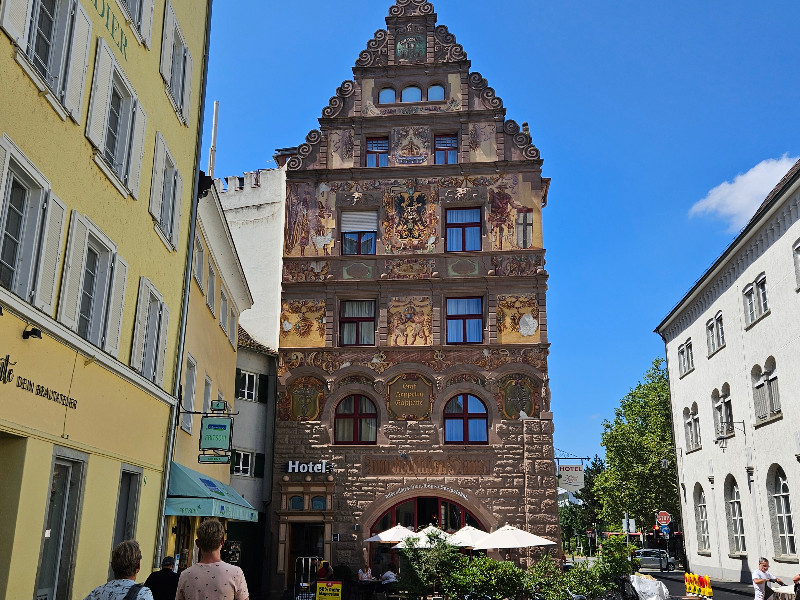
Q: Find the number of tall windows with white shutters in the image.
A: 8